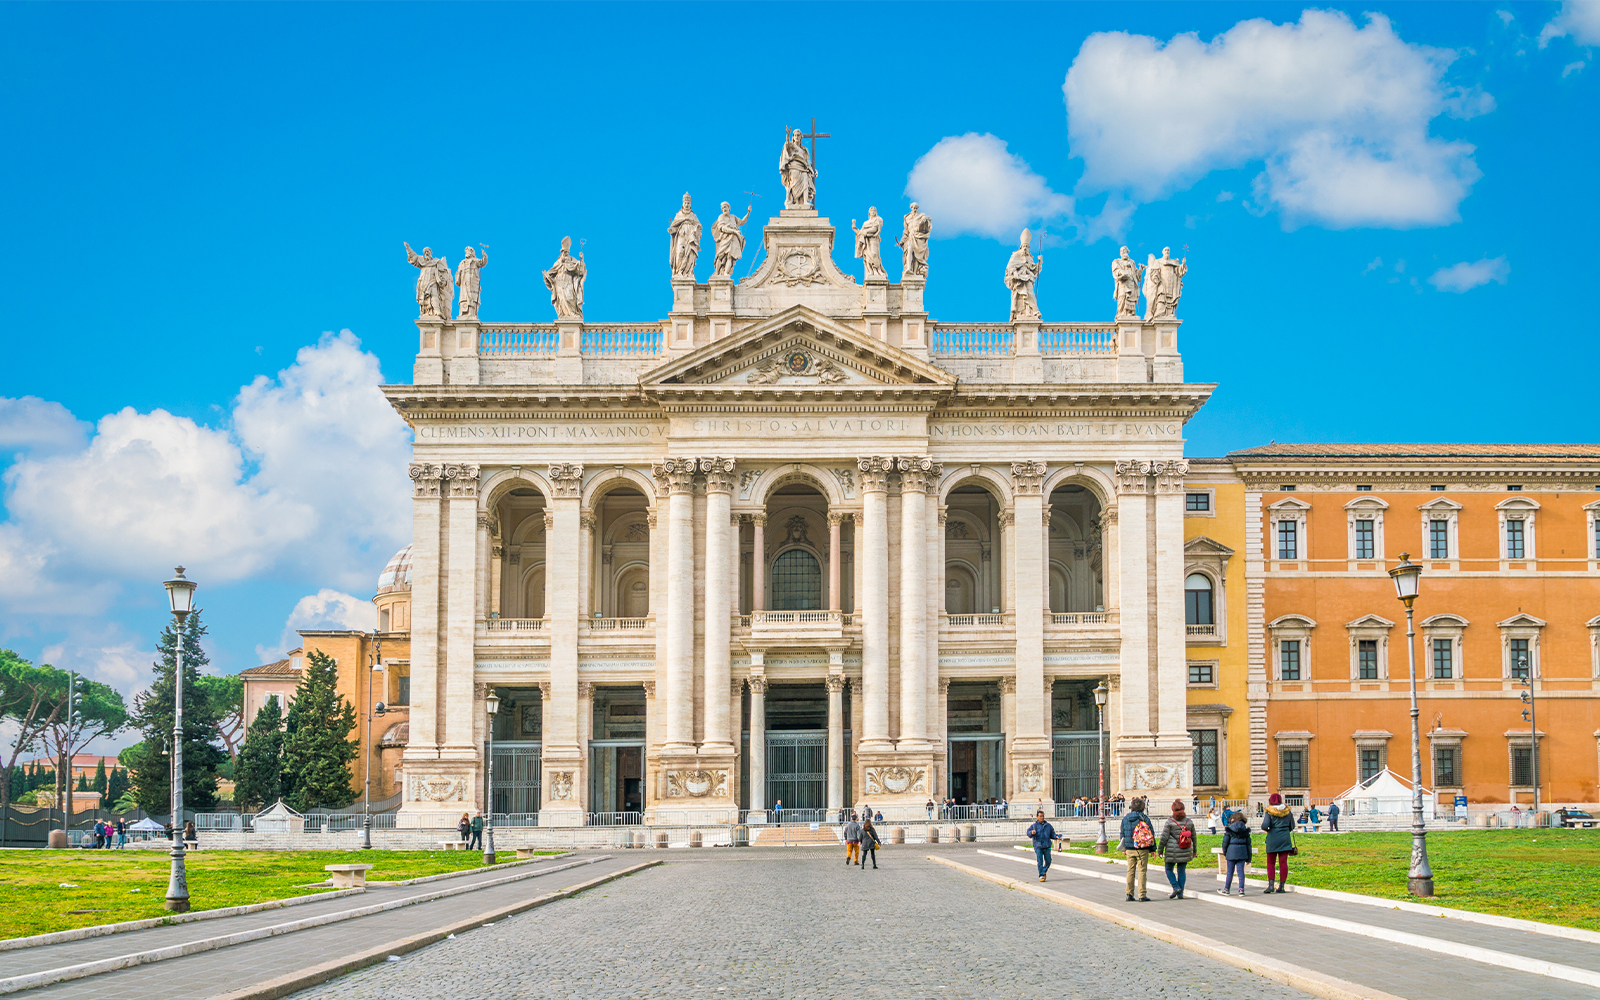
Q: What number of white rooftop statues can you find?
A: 11